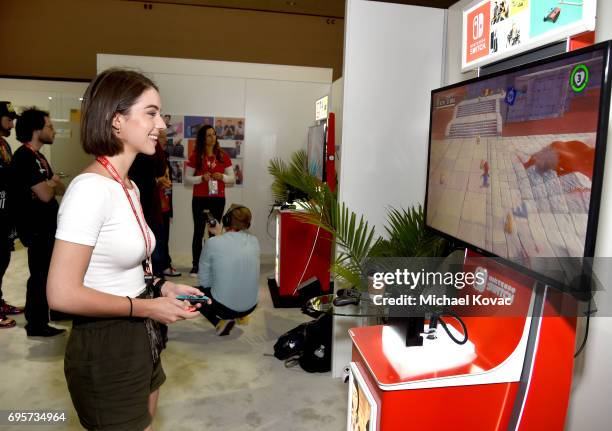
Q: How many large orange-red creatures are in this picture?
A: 1